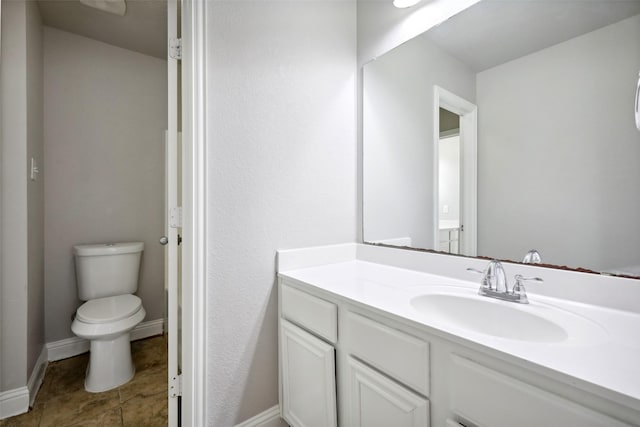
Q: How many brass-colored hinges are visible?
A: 0